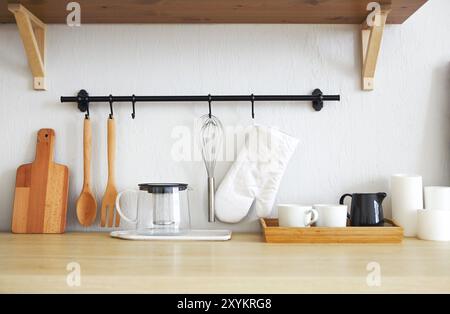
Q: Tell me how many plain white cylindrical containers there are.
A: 3